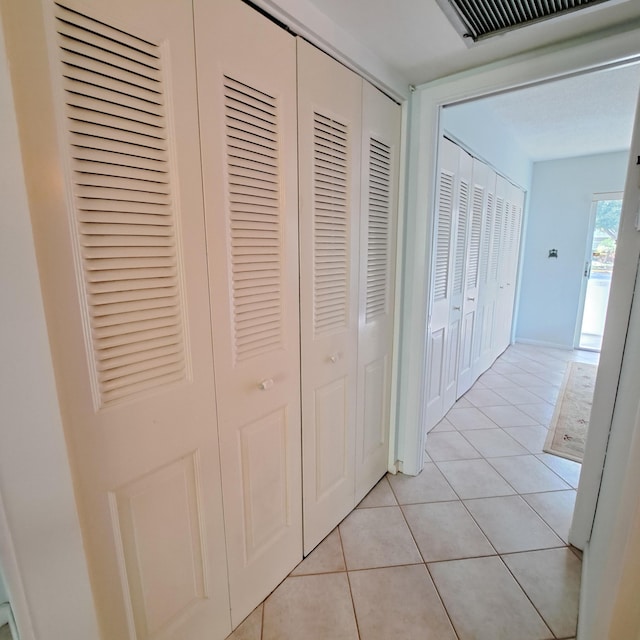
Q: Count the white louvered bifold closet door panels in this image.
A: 12